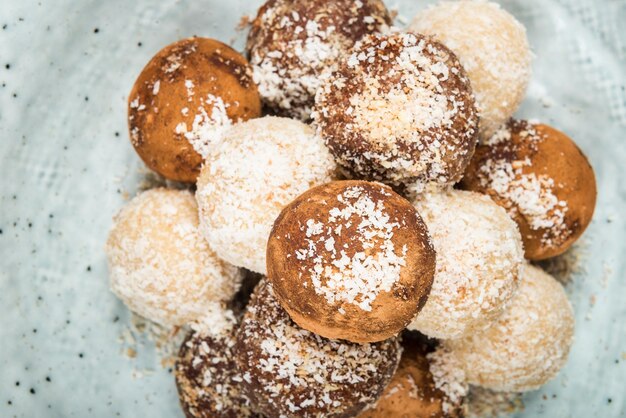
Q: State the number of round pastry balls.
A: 13